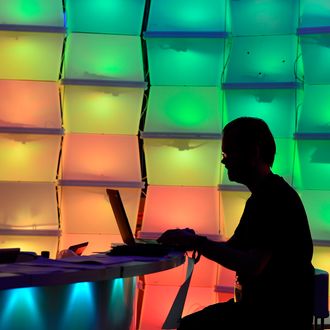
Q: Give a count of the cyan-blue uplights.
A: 3